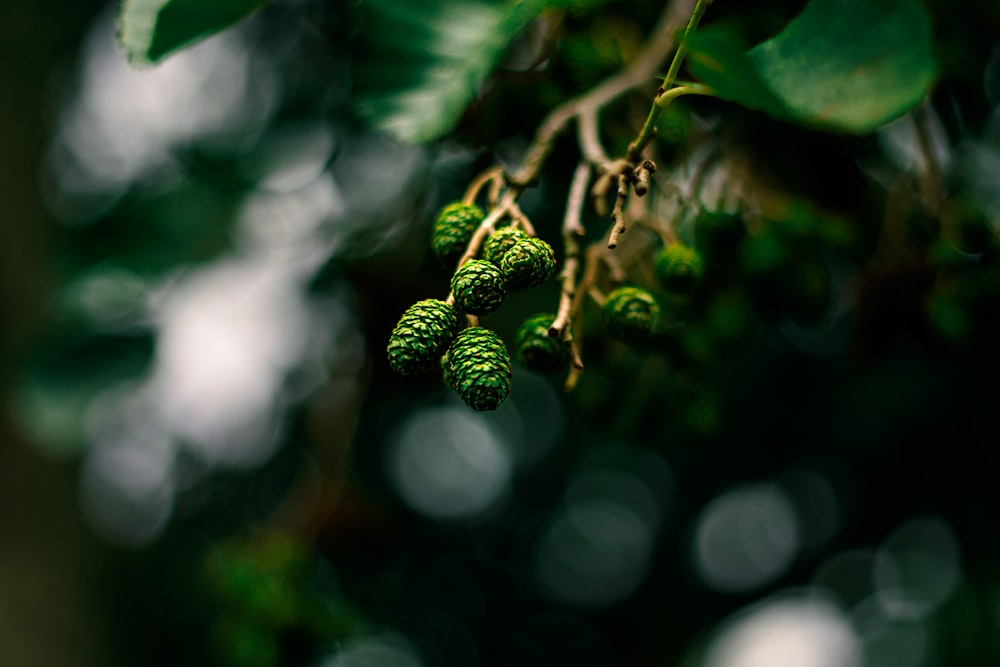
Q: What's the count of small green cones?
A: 9